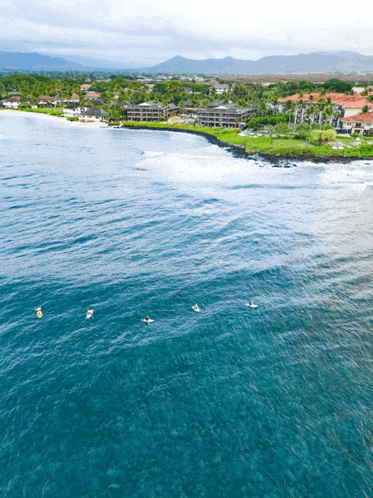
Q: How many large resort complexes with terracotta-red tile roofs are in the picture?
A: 1